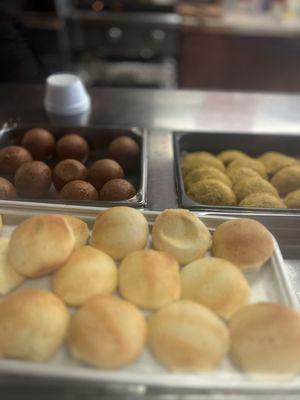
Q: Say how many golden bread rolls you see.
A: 13